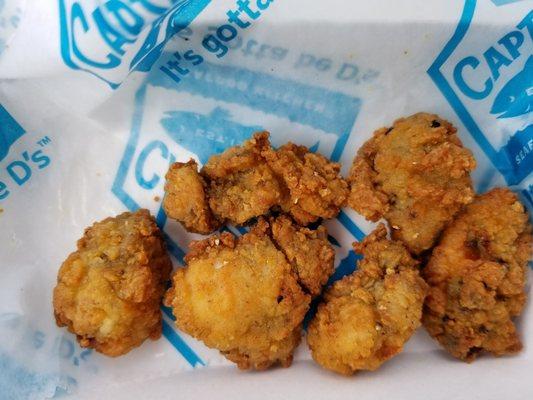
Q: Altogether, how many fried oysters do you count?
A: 6